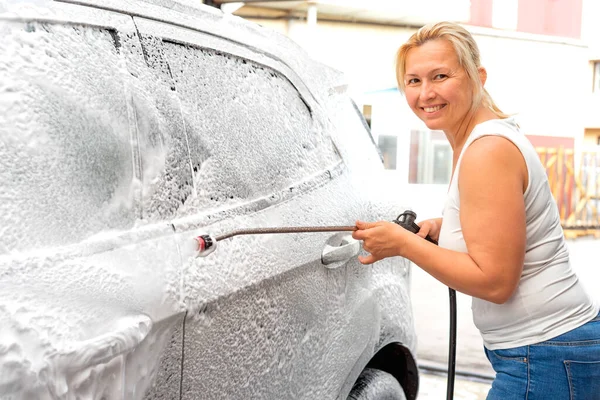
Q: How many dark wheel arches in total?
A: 1